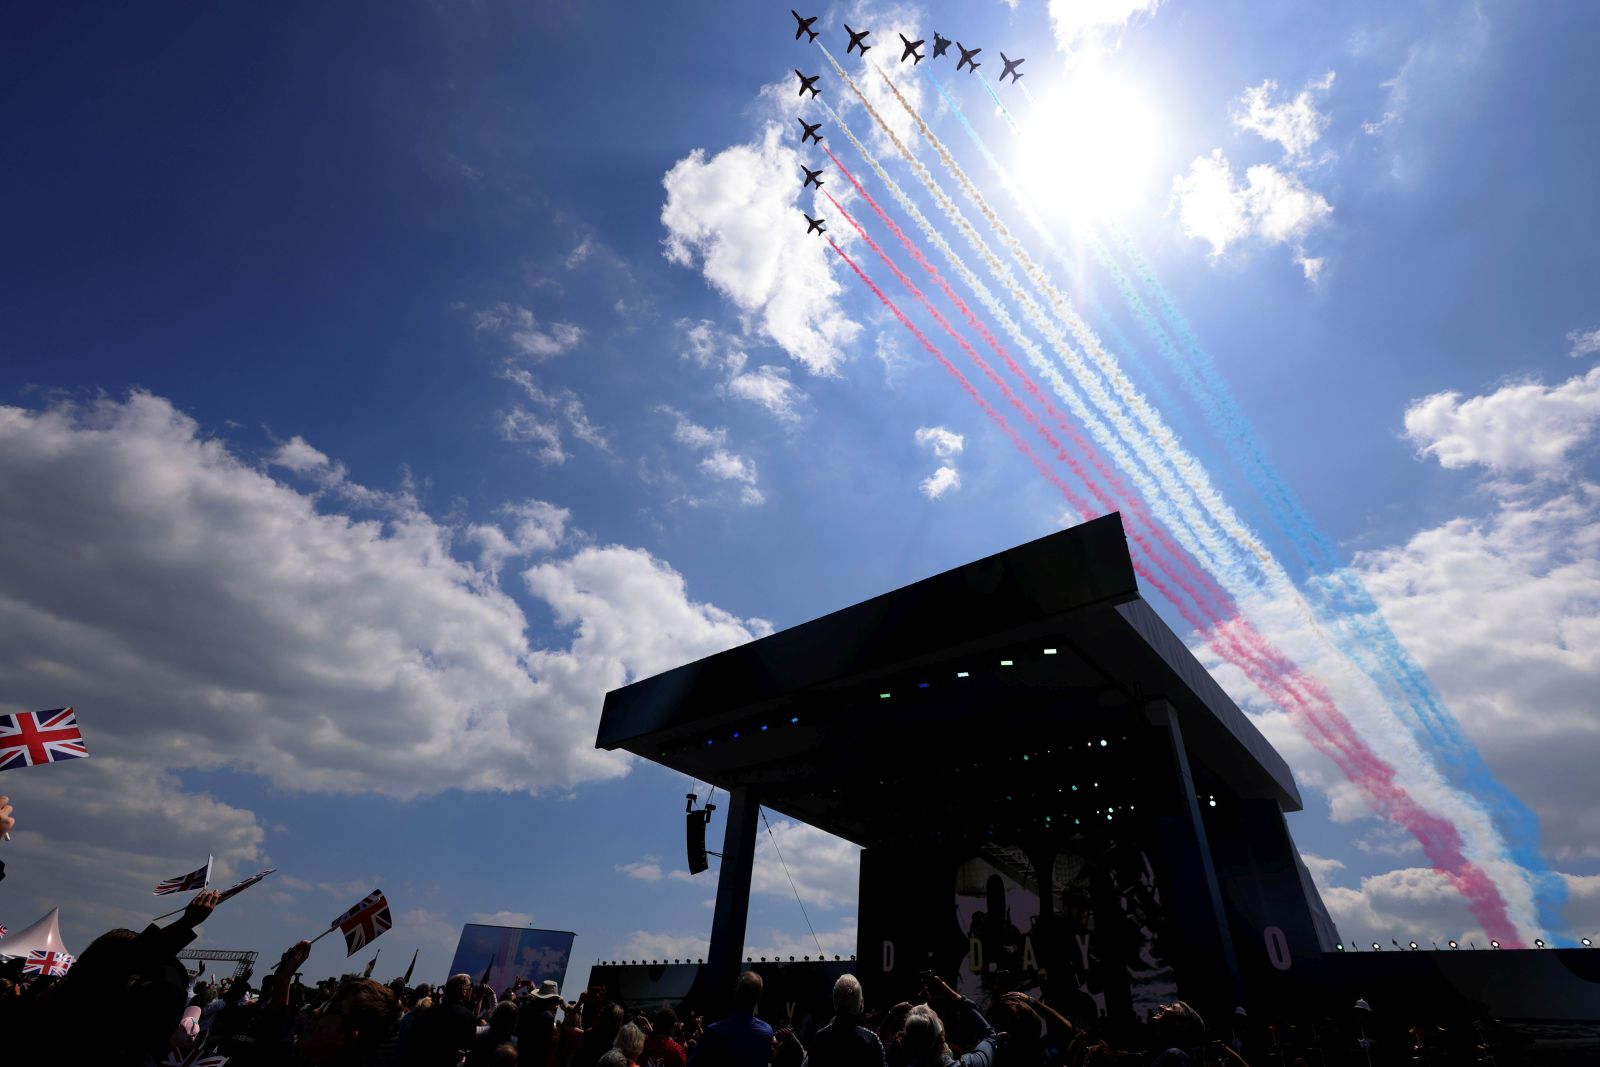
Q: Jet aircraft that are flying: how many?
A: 10